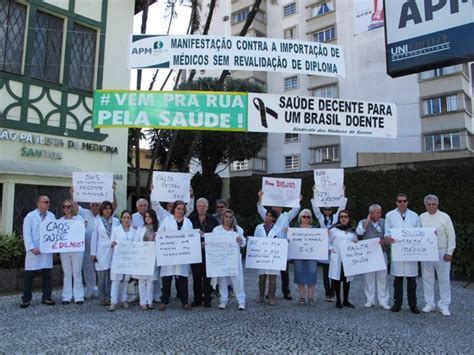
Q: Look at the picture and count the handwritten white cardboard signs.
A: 12